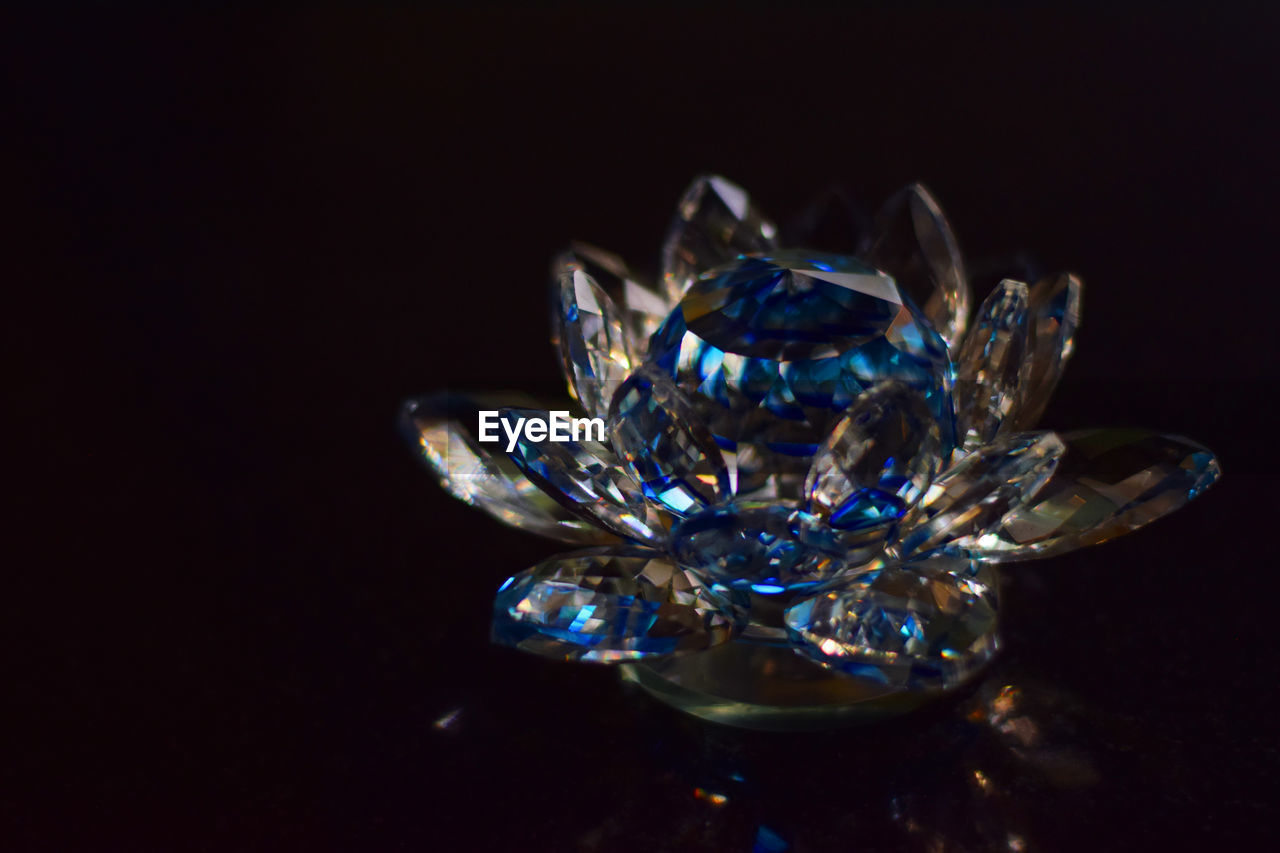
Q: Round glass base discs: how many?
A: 1